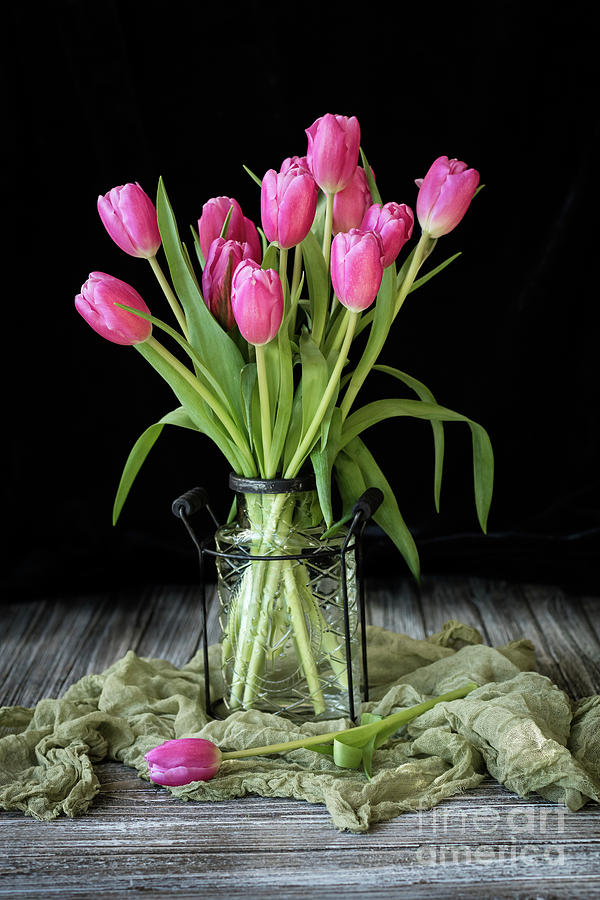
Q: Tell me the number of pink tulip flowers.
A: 13